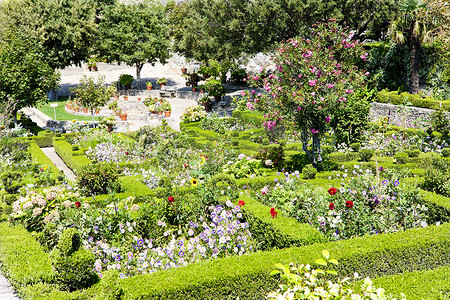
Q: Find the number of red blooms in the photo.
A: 7